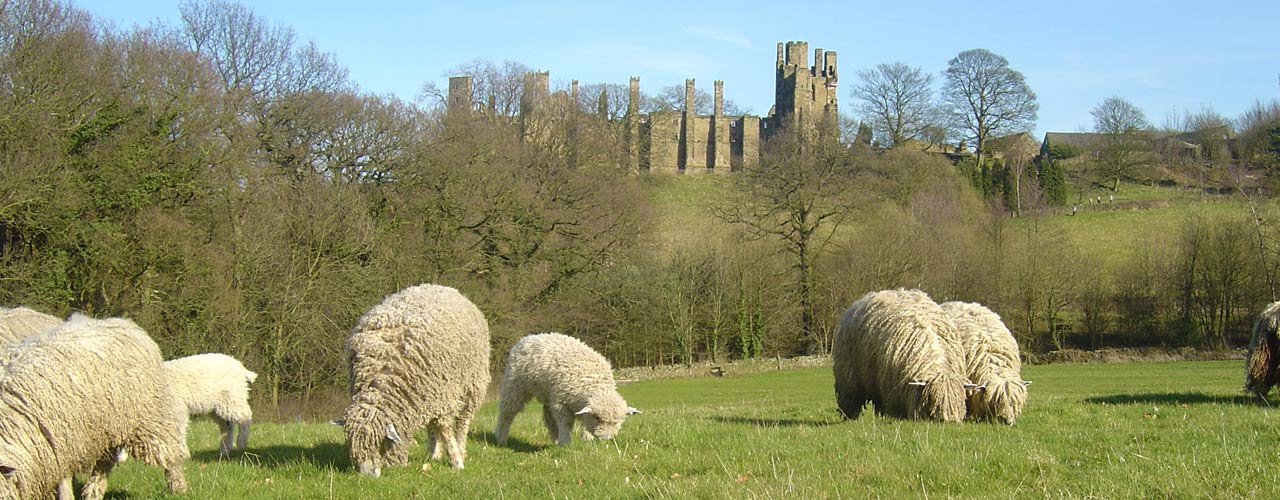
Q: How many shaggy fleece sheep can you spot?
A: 8